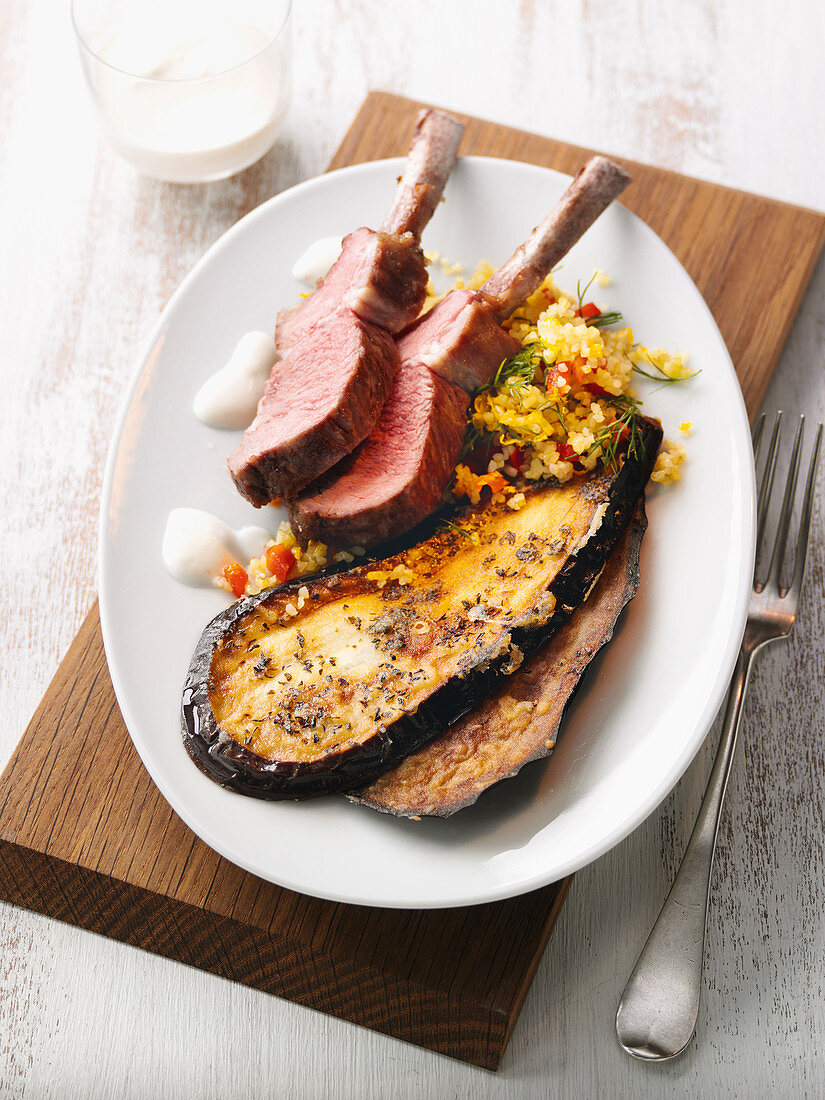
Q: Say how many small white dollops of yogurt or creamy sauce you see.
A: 3